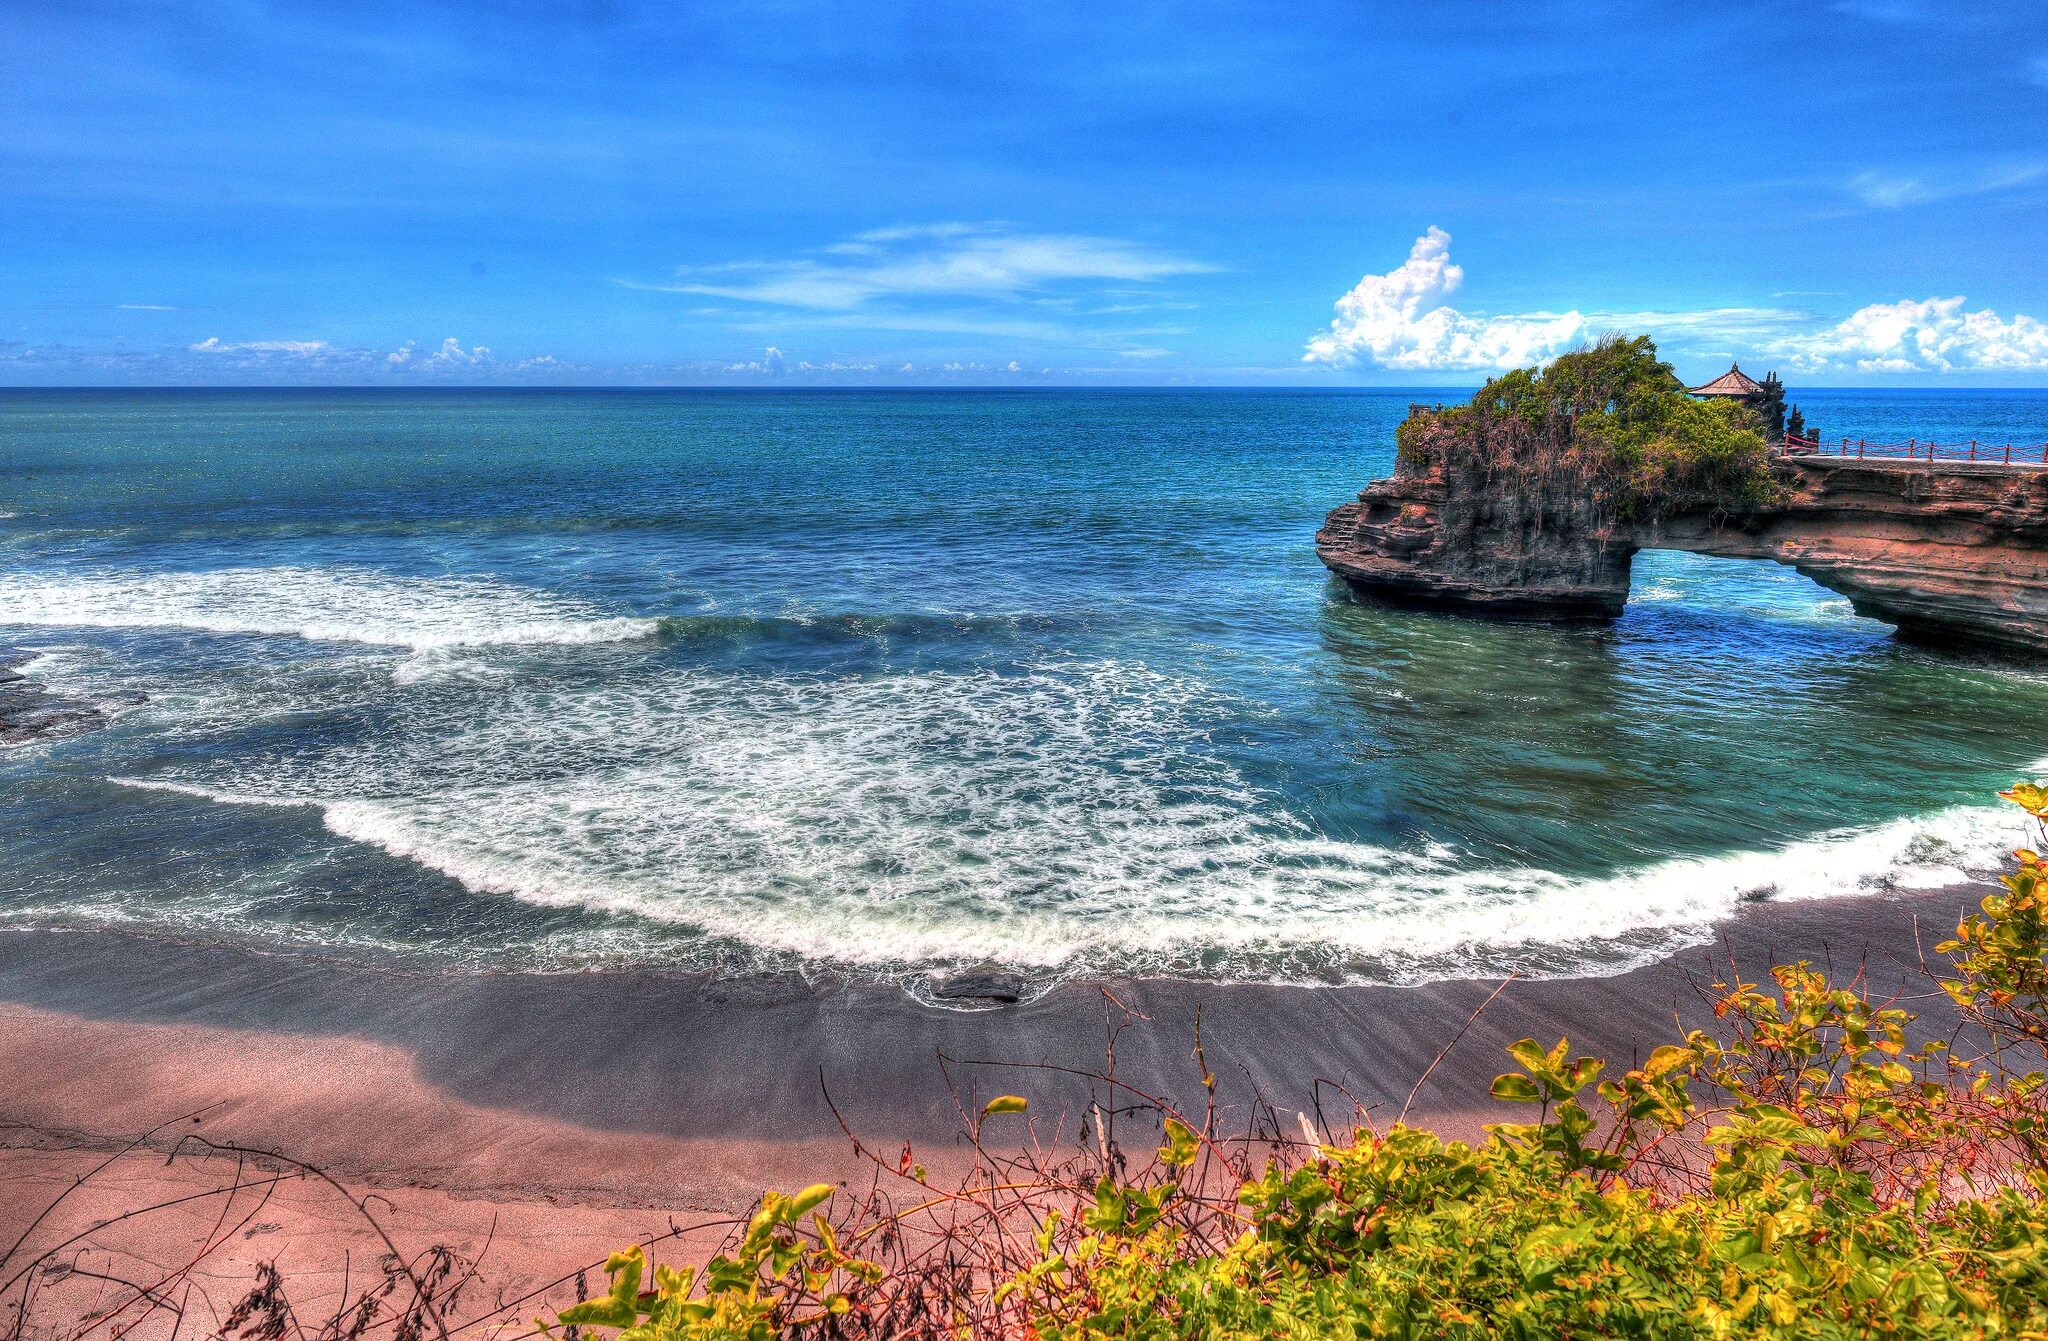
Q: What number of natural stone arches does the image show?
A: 1